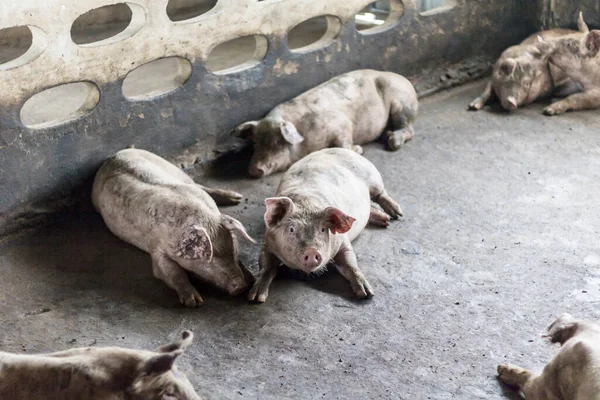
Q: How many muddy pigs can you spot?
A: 7